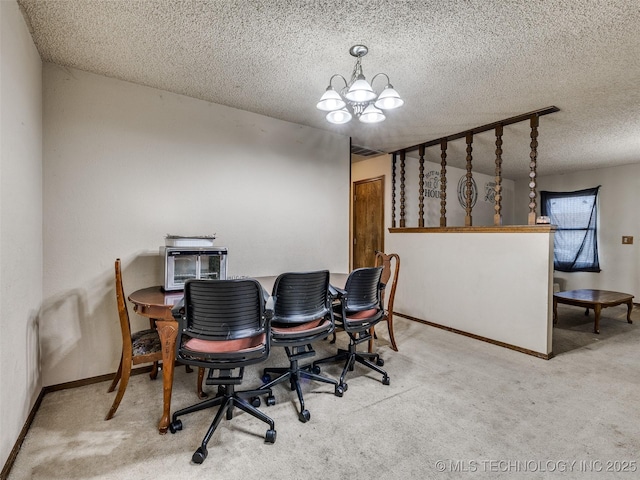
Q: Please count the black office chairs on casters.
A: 3